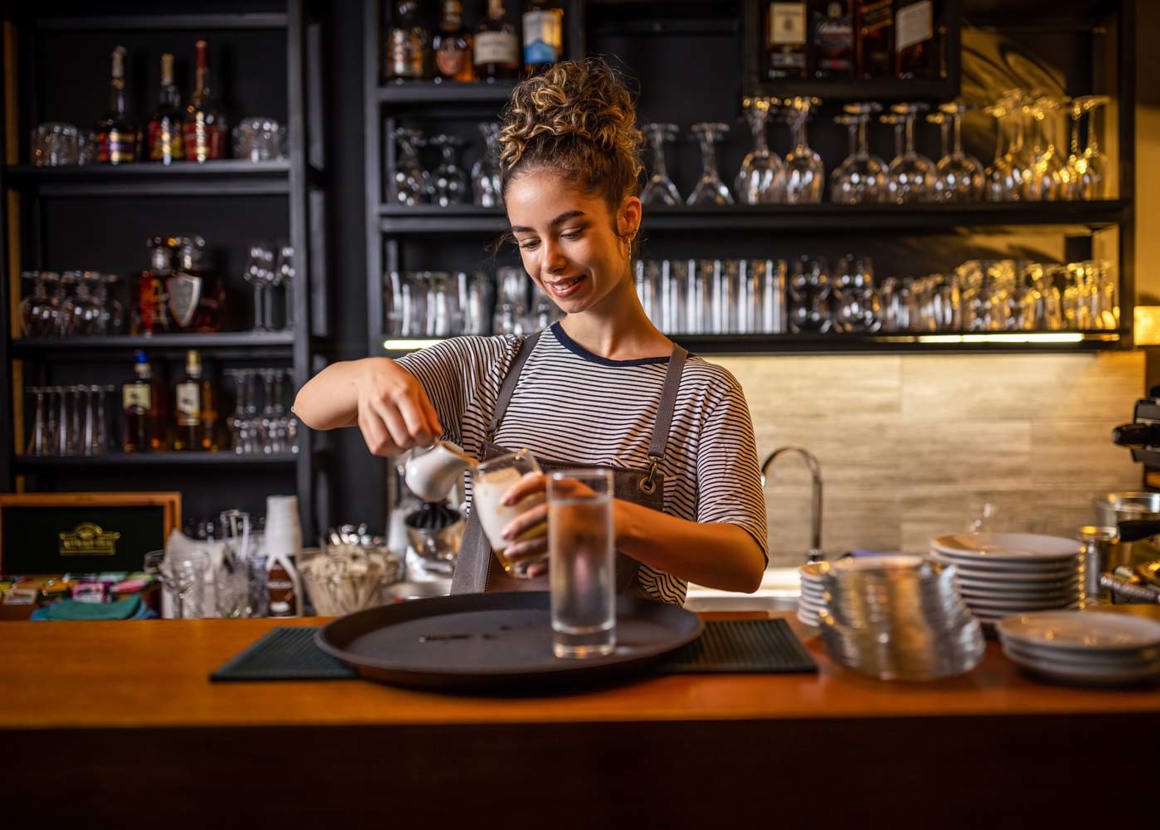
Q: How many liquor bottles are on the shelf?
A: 15